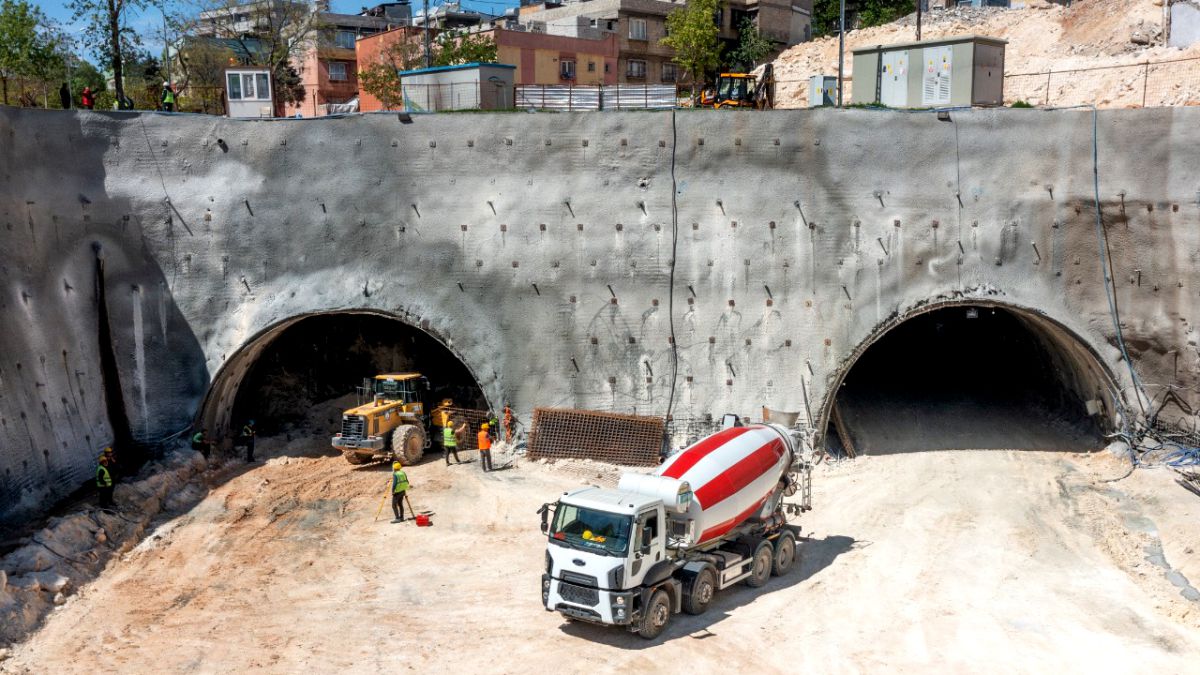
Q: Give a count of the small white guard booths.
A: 1